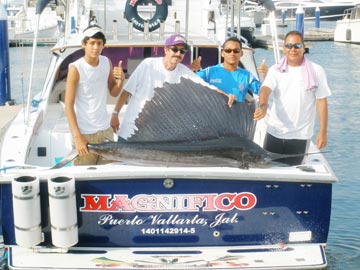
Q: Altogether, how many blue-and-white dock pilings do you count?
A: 4